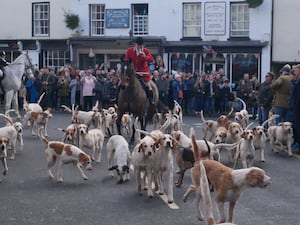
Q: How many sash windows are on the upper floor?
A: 5